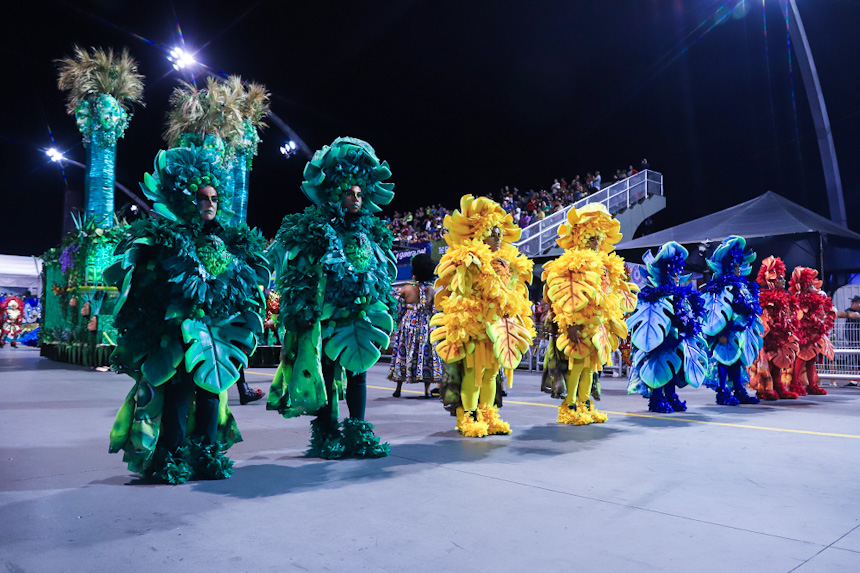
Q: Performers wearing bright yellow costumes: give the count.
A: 2